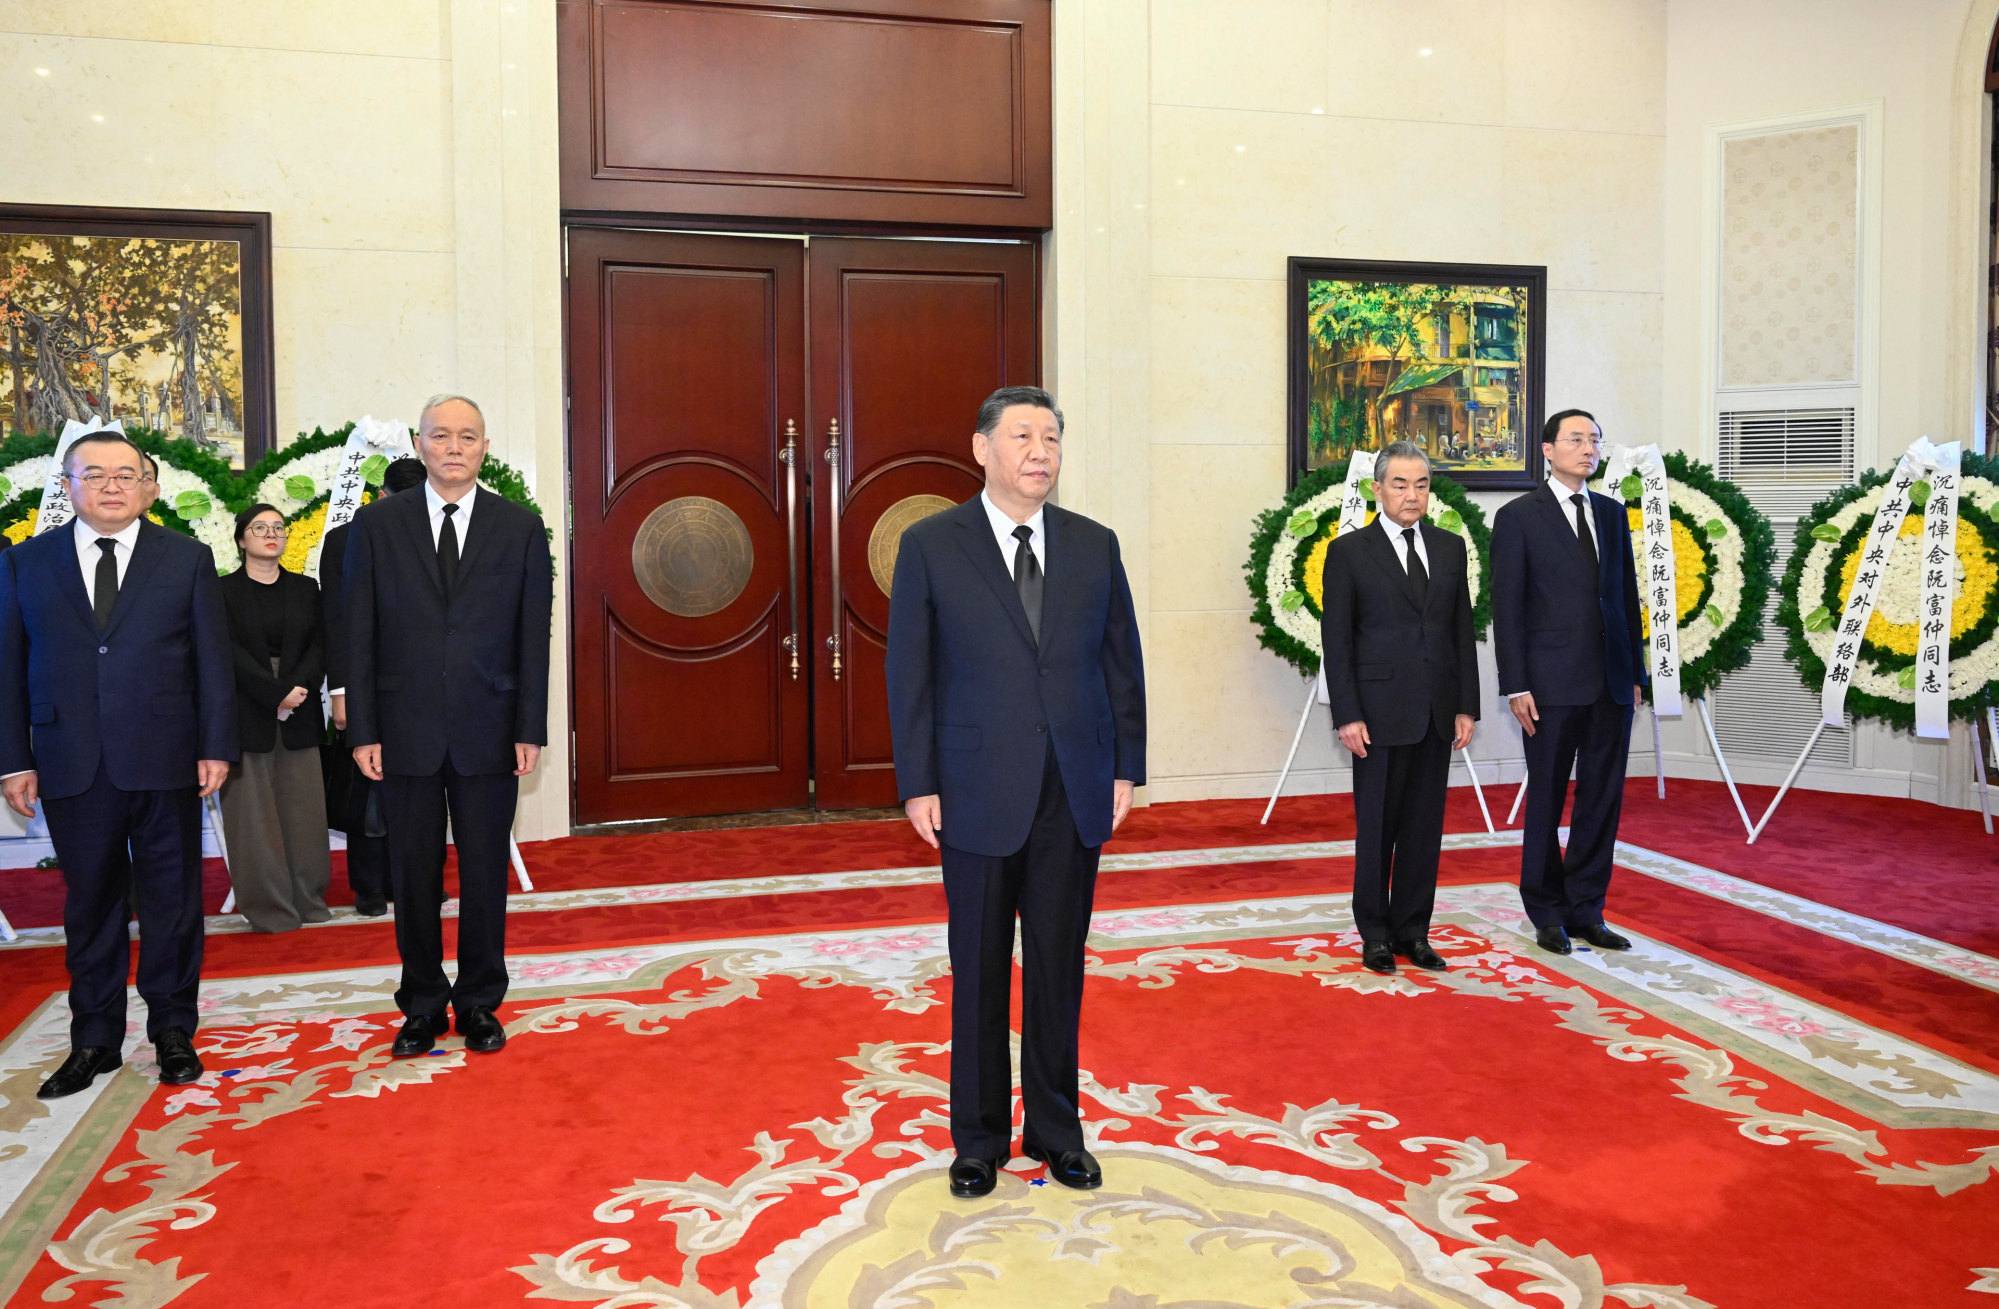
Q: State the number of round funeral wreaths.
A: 5